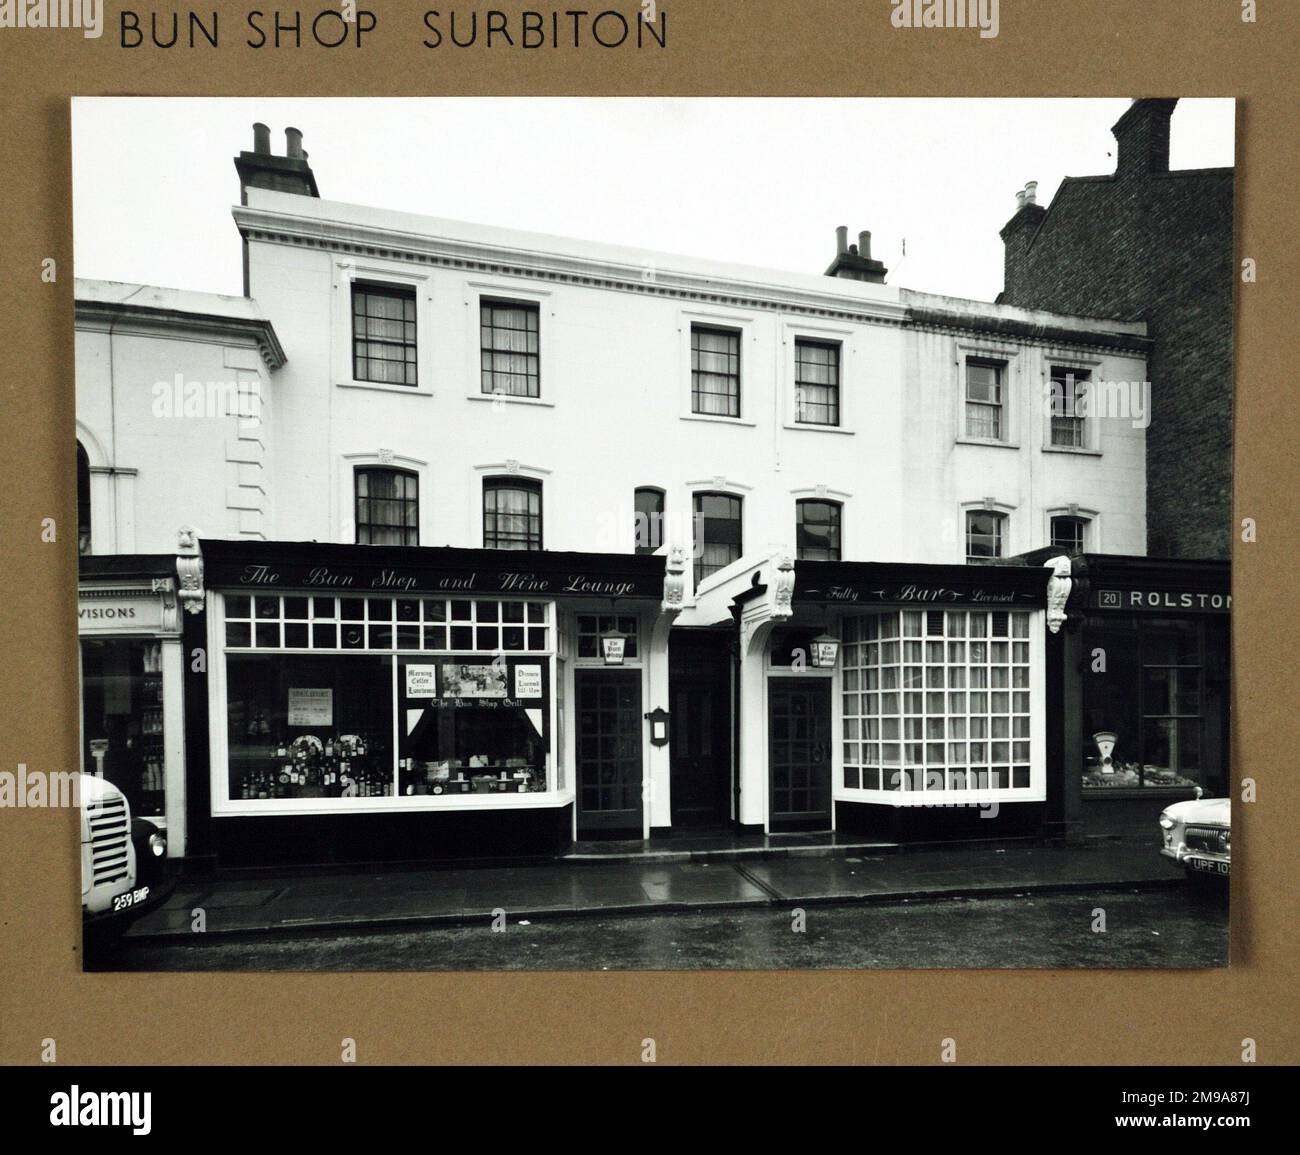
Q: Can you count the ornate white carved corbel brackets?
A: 4